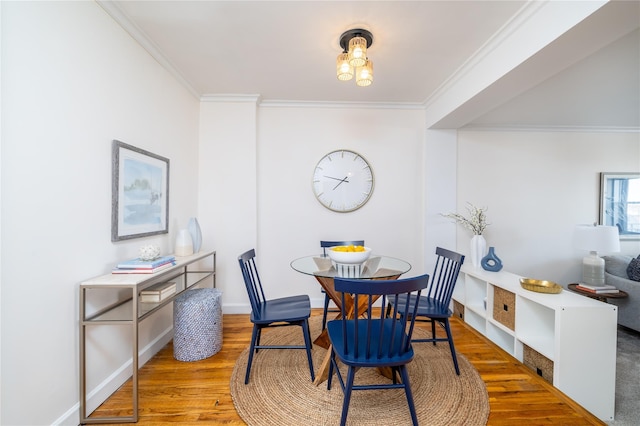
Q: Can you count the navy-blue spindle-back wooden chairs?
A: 4